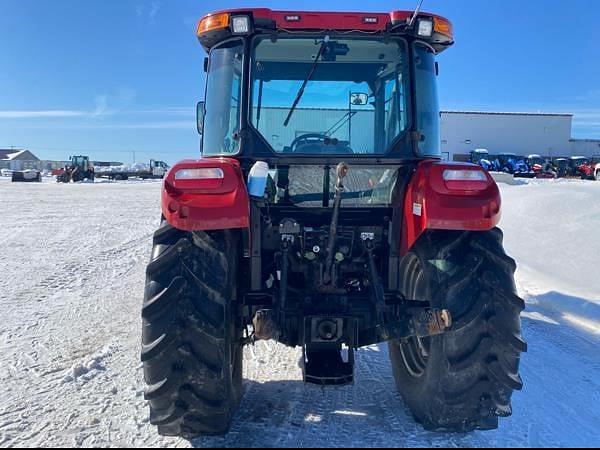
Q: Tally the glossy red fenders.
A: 2